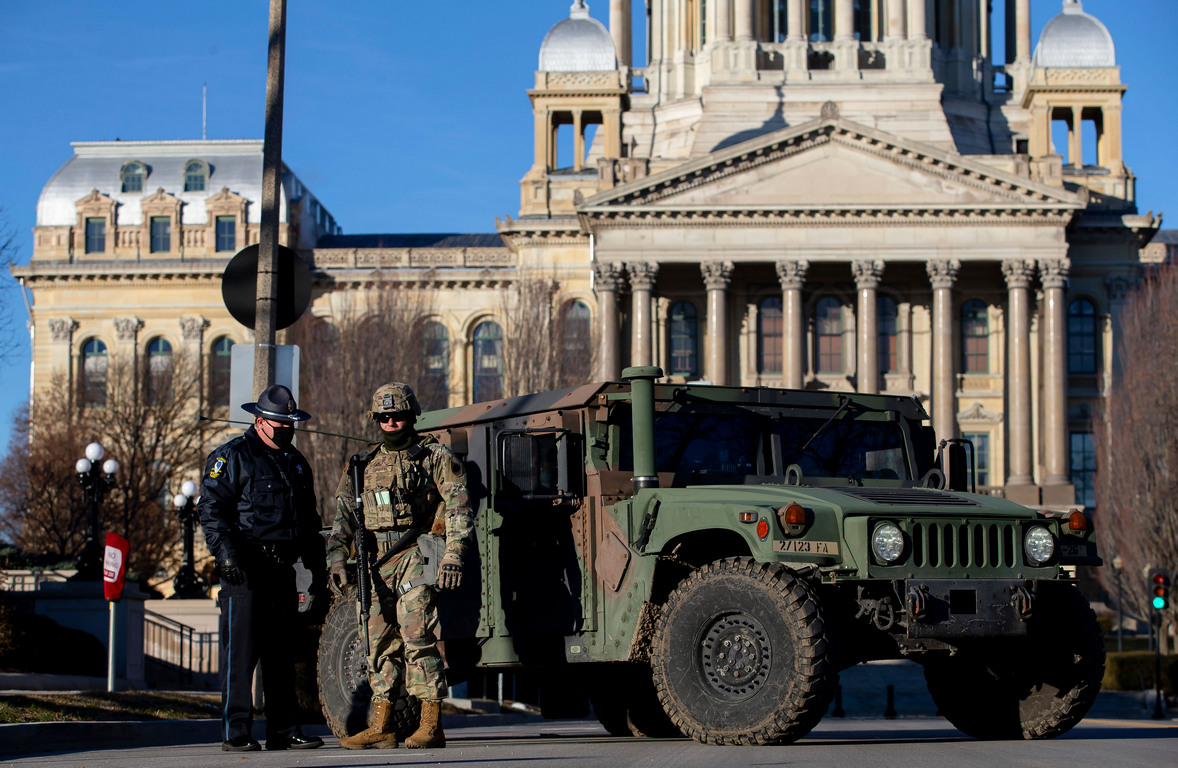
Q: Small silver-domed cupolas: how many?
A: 2